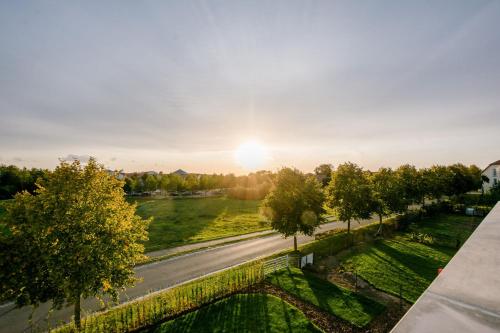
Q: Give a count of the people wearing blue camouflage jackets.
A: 0